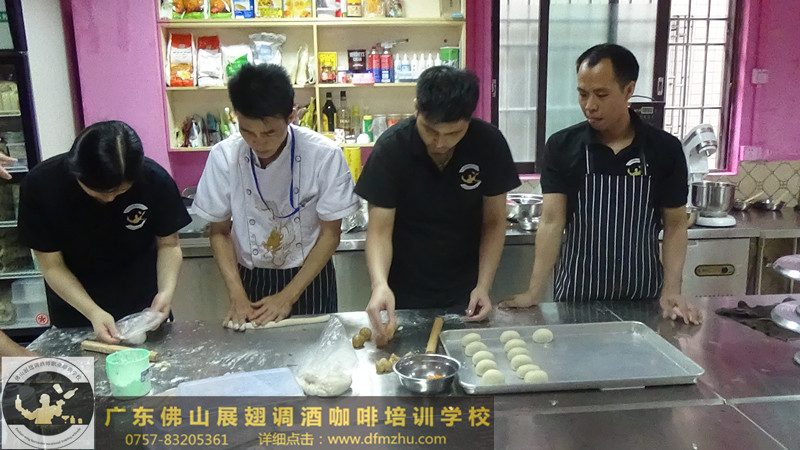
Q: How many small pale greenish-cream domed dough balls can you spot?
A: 12